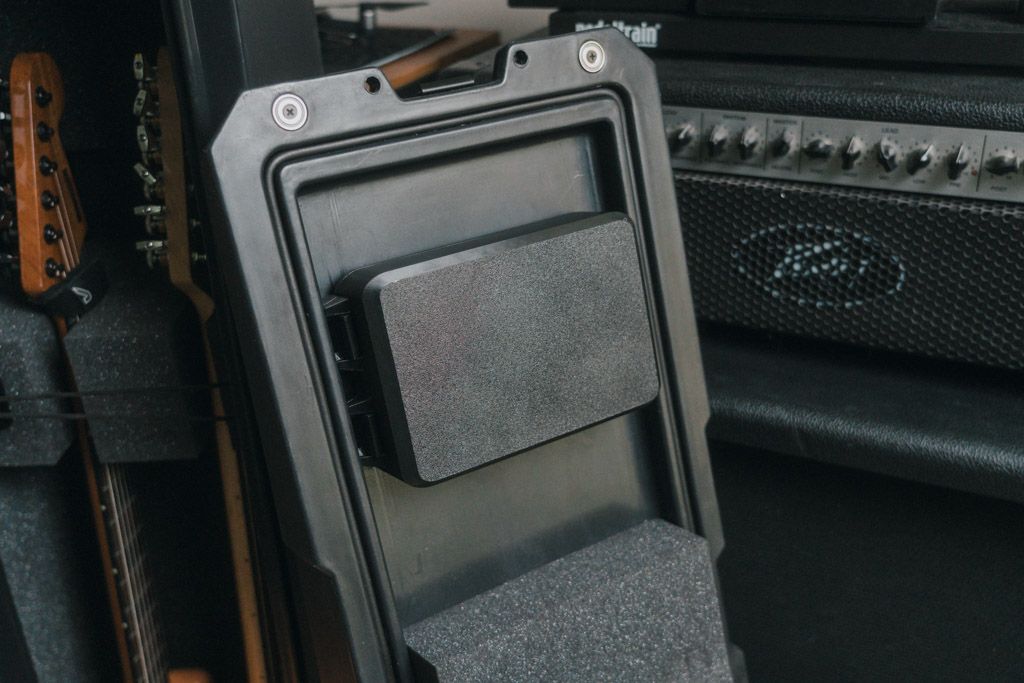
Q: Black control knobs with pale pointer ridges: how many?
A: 10